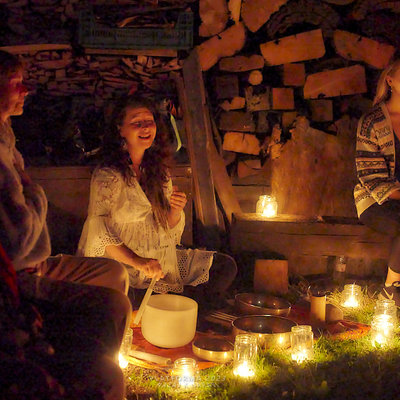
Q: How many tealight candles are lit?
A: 8